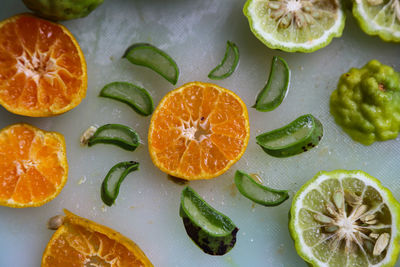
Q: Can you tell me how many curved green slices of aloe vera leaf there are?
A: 9